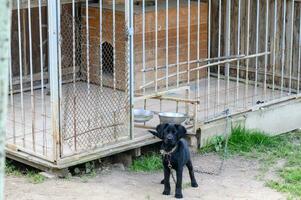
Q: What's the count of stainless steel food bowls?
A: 2